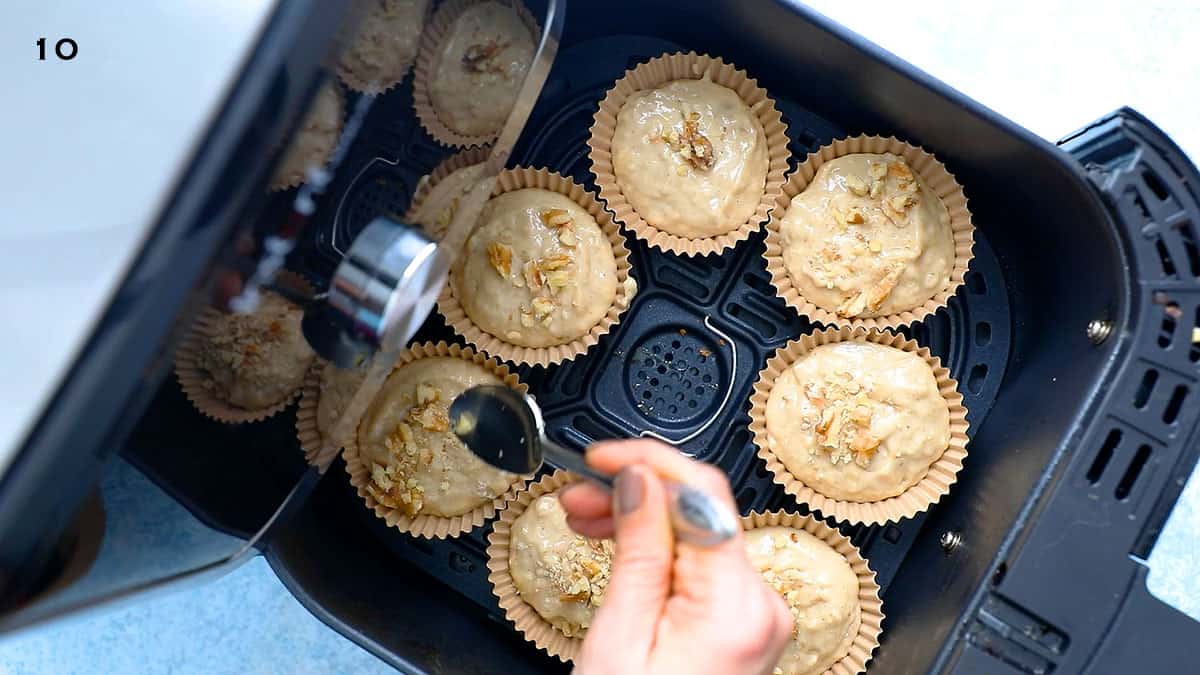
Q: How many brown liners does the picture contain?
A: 7